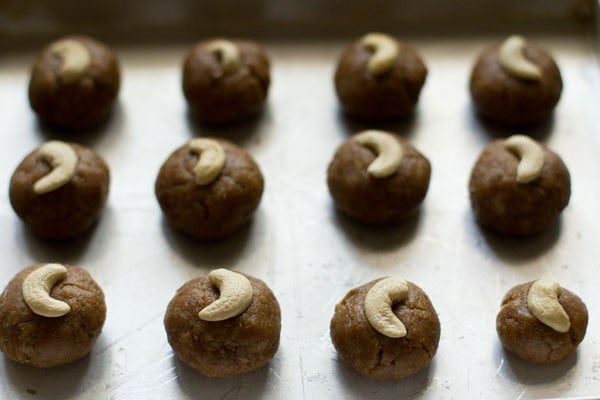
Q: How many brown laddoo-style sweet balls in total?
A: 12